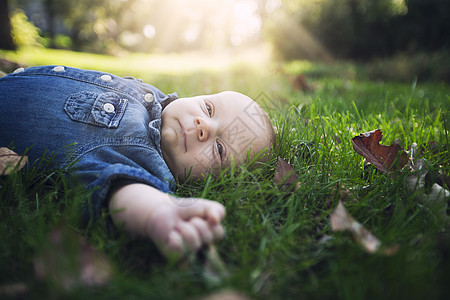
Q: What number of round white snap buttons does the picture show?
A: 5